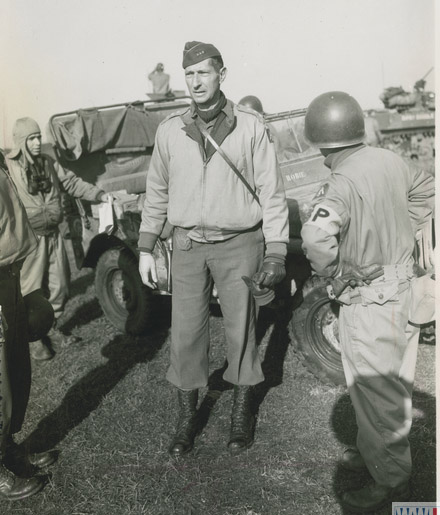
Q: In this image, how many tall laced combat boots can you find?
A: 2